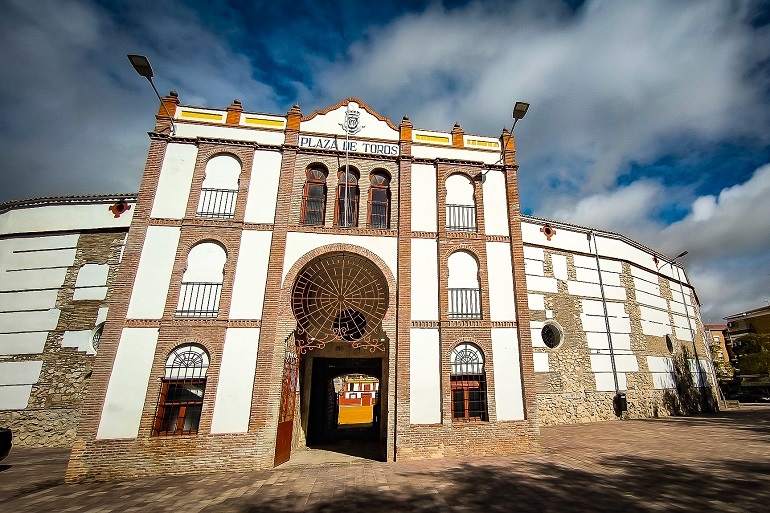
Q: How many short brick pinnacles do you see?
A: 6